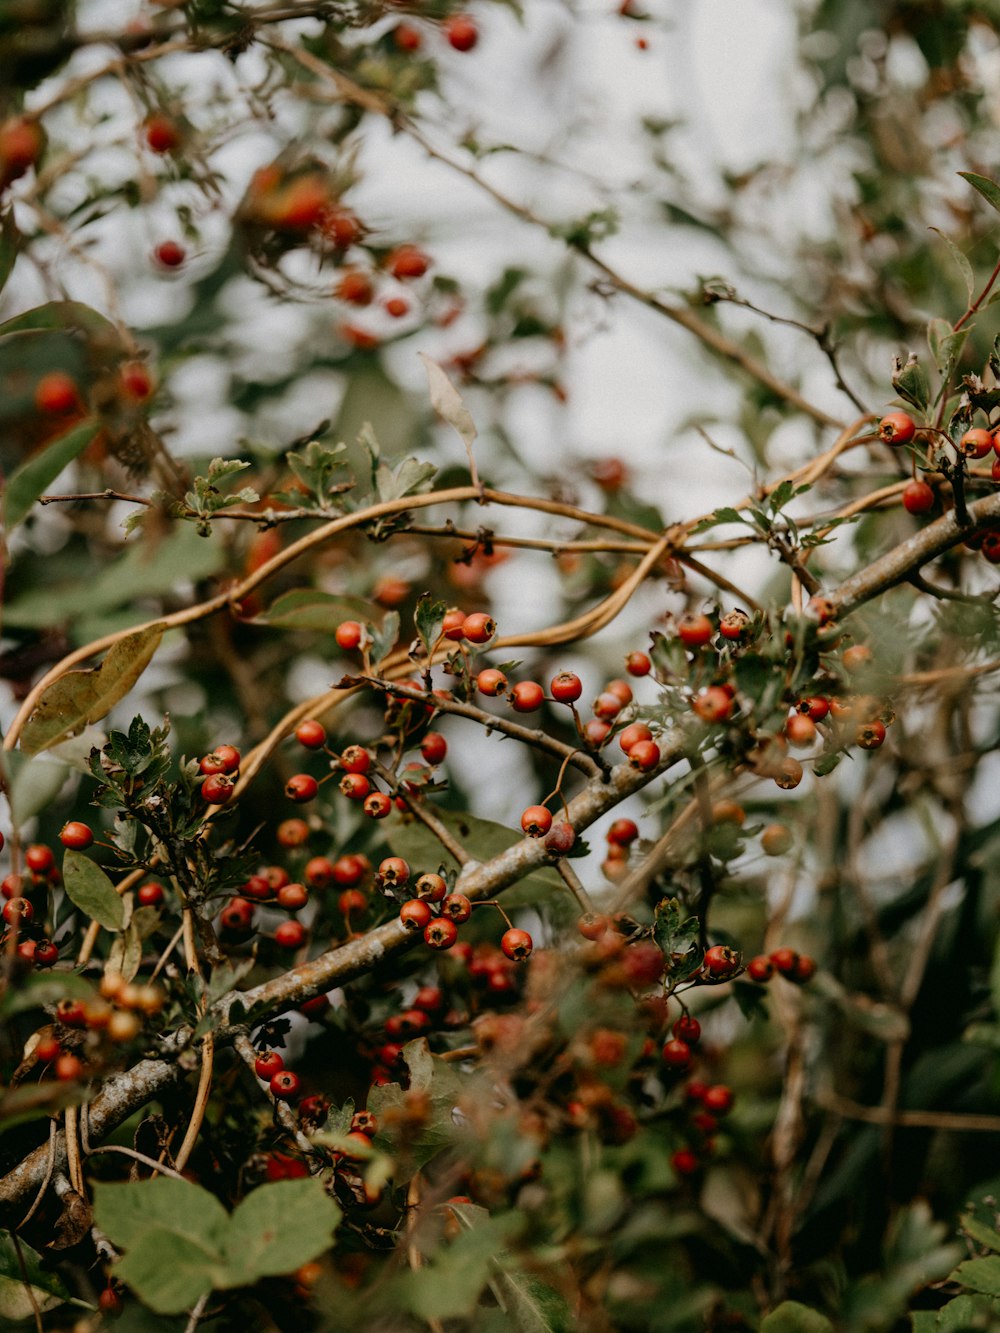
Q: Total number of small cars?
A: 0